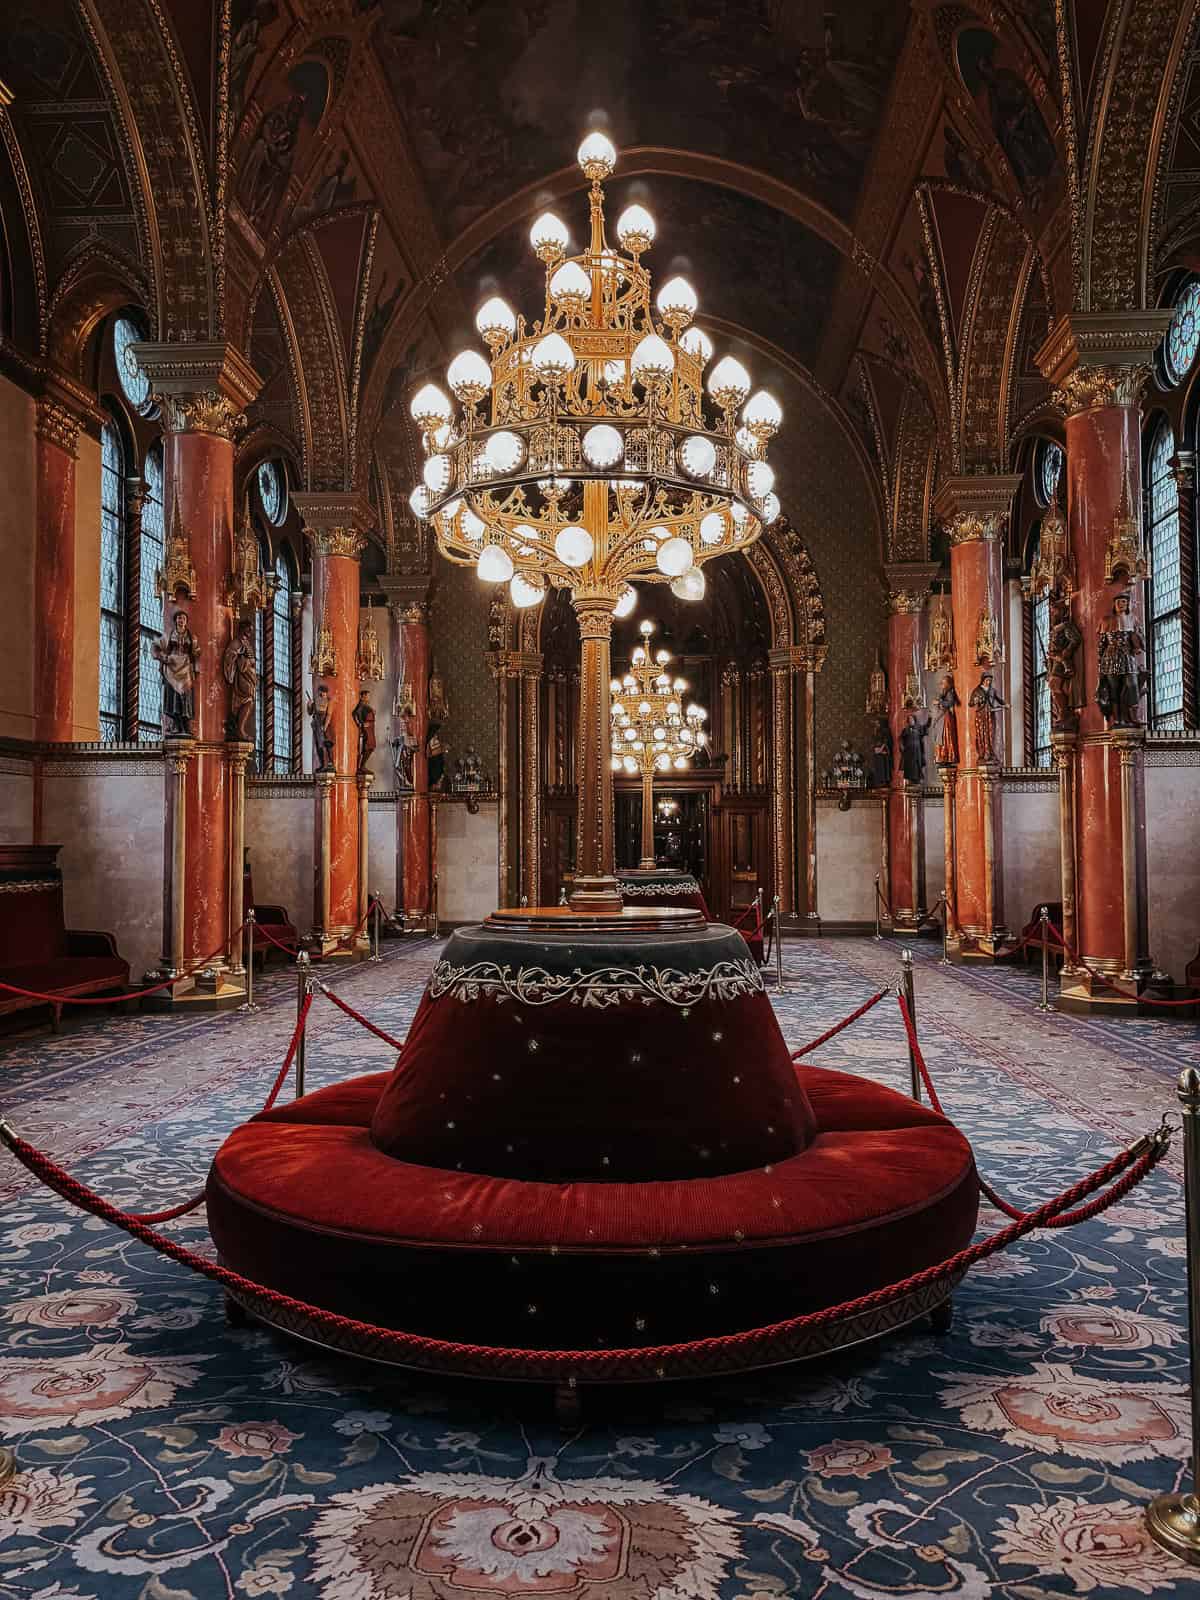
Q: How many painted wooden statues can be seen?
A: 12